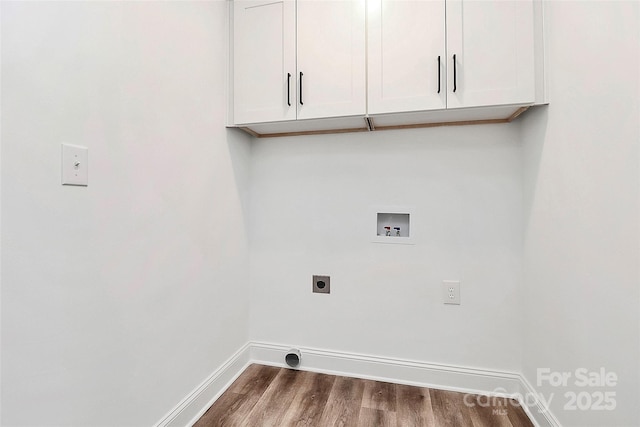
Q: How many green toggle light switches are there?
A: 0